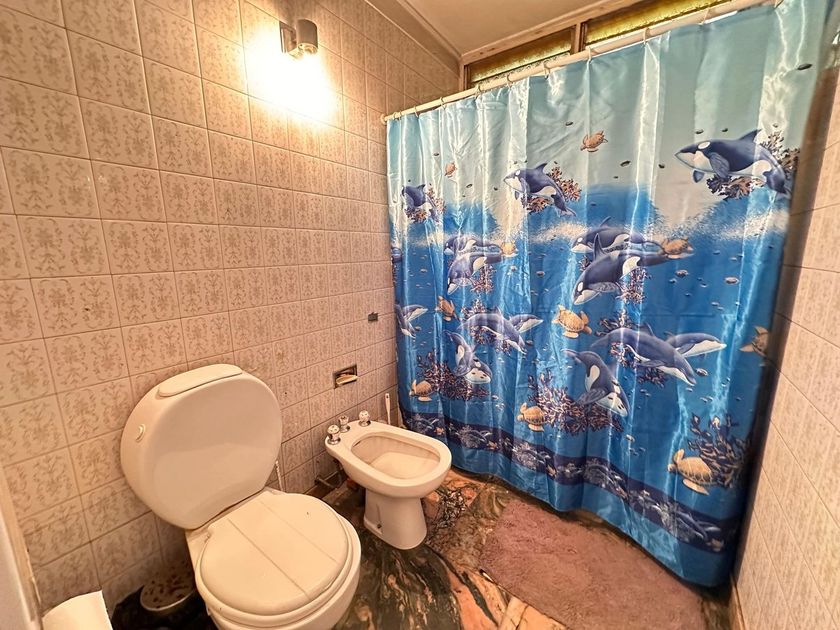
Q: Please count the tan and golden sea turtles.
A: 10